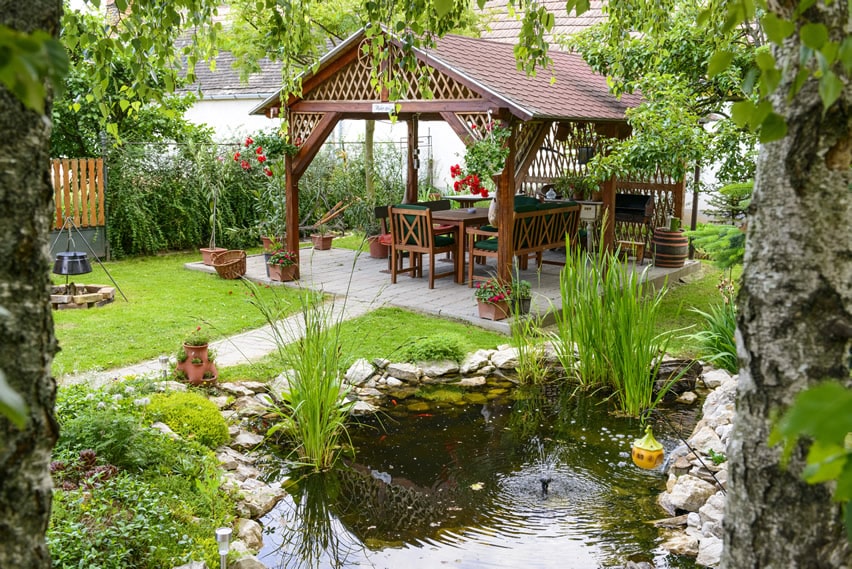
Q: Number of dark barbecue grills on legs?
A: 1